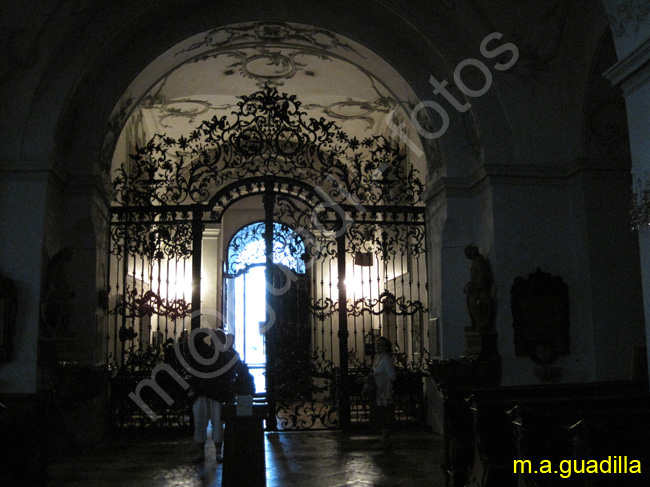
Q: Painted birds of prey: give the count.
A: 0